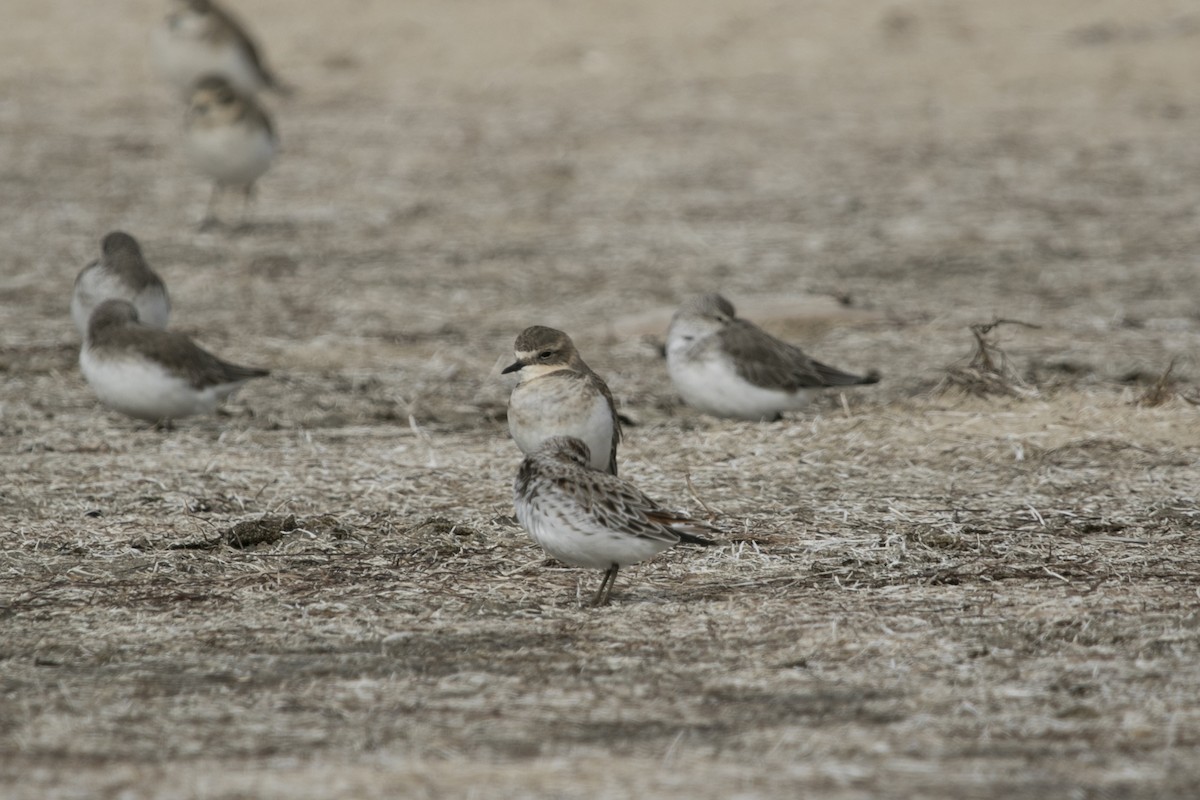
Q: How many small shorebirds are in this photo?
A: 7